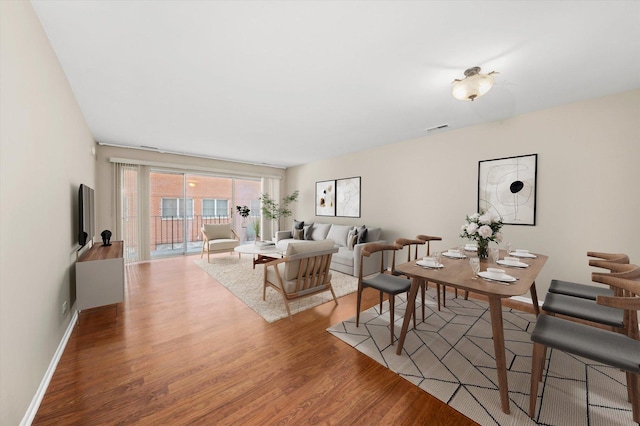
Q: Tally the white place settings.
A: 6